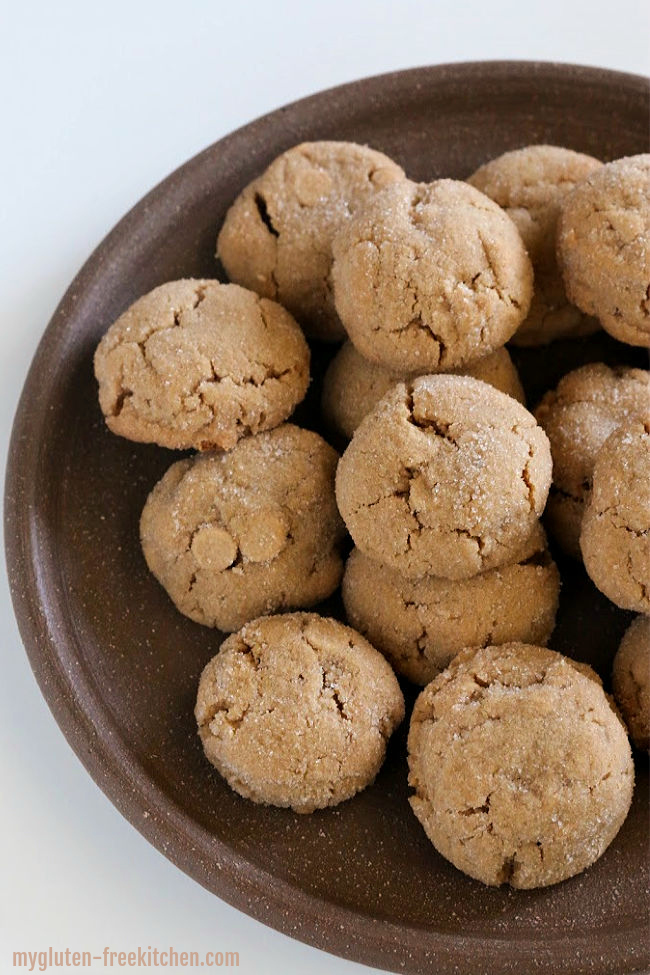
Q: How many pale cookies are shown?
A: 14